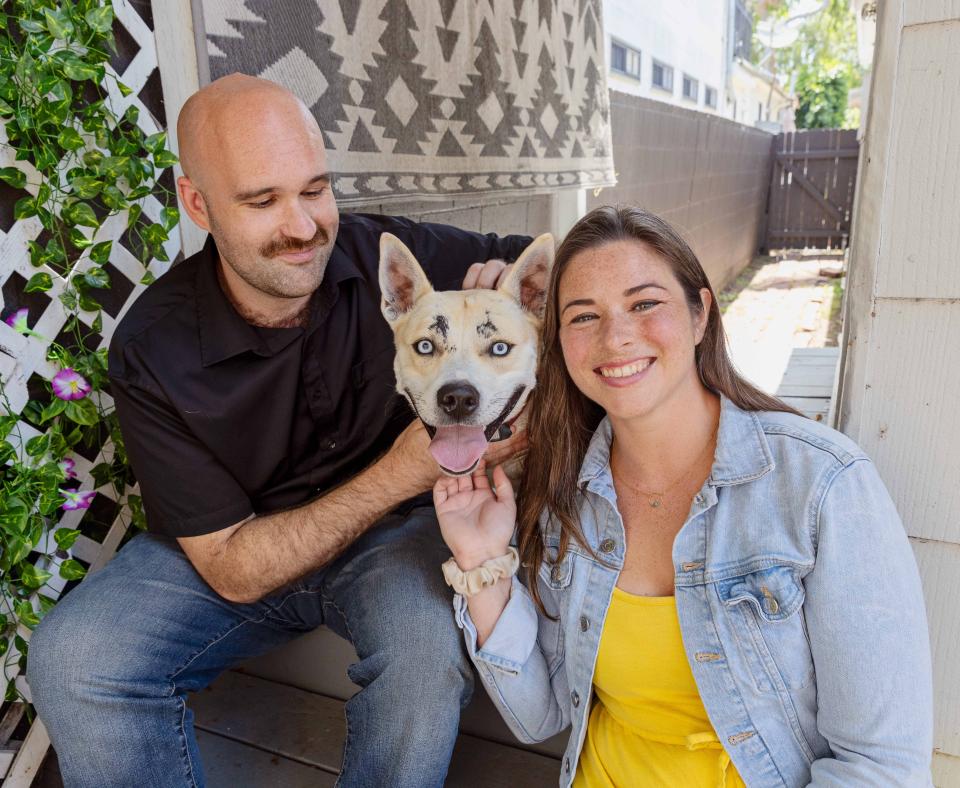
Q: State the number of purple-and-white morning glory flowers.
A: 4